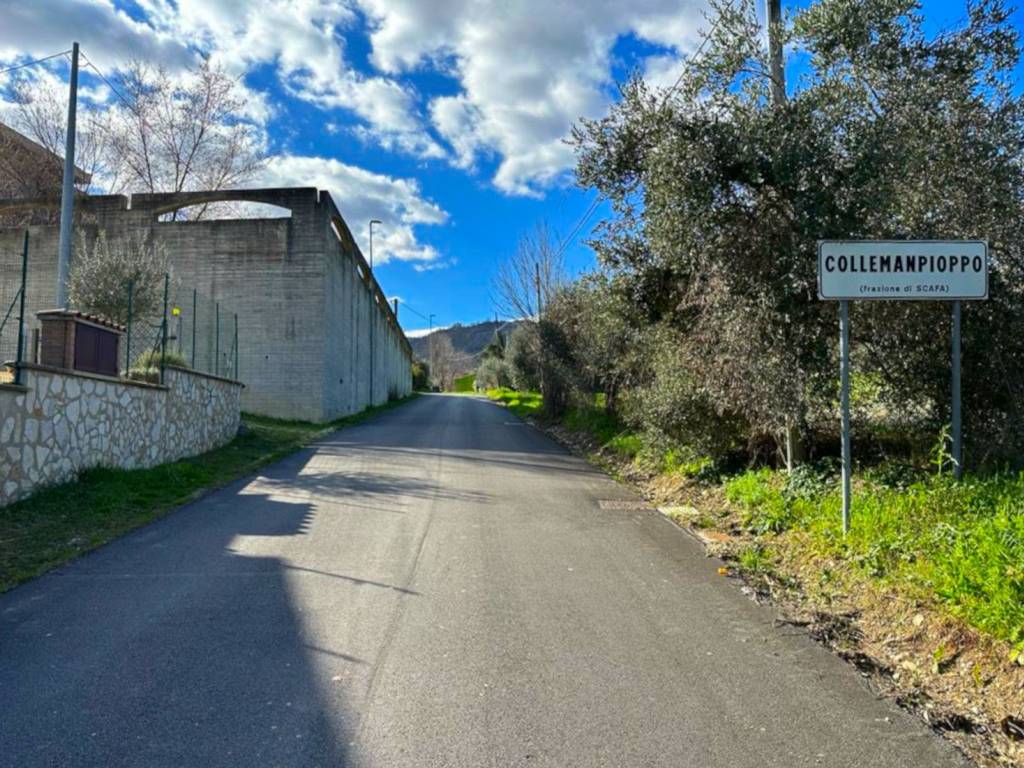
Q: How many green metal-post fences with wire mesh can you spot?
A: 1